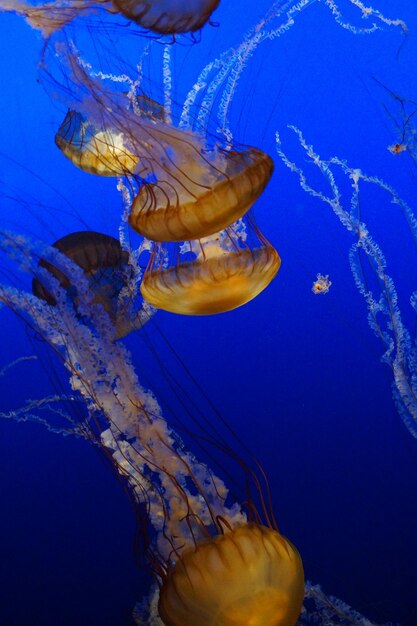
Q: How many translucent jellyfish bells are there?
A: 6